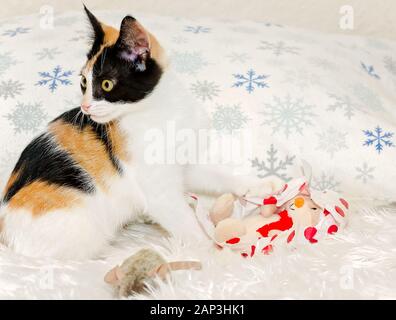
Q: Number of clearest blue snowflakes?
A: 3